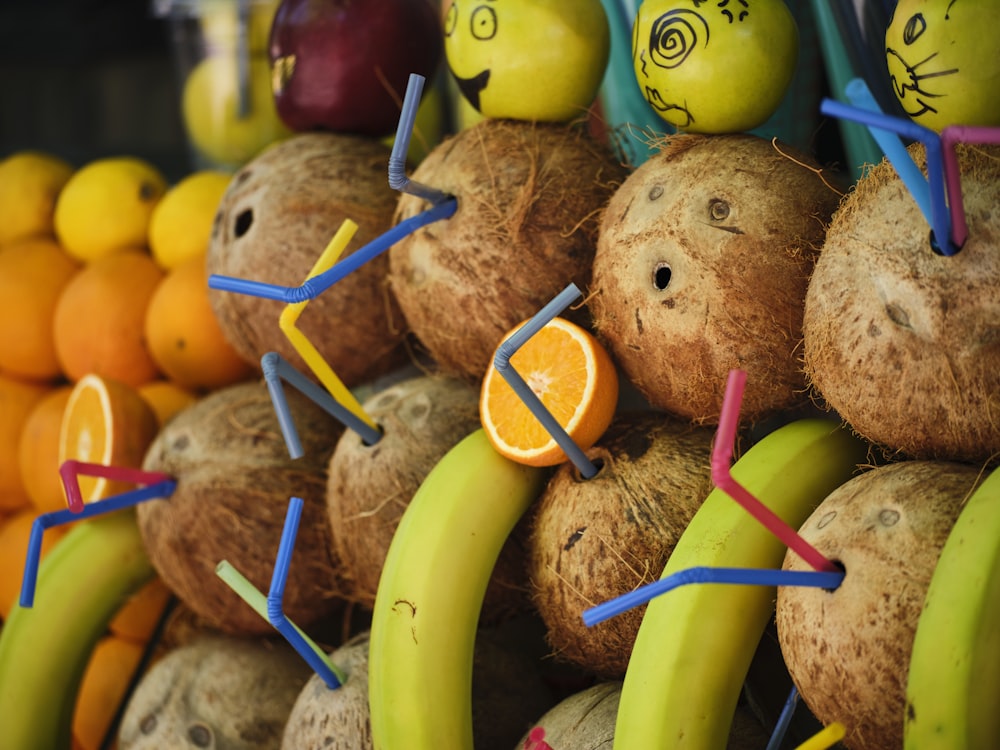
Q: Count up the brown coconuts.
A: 11